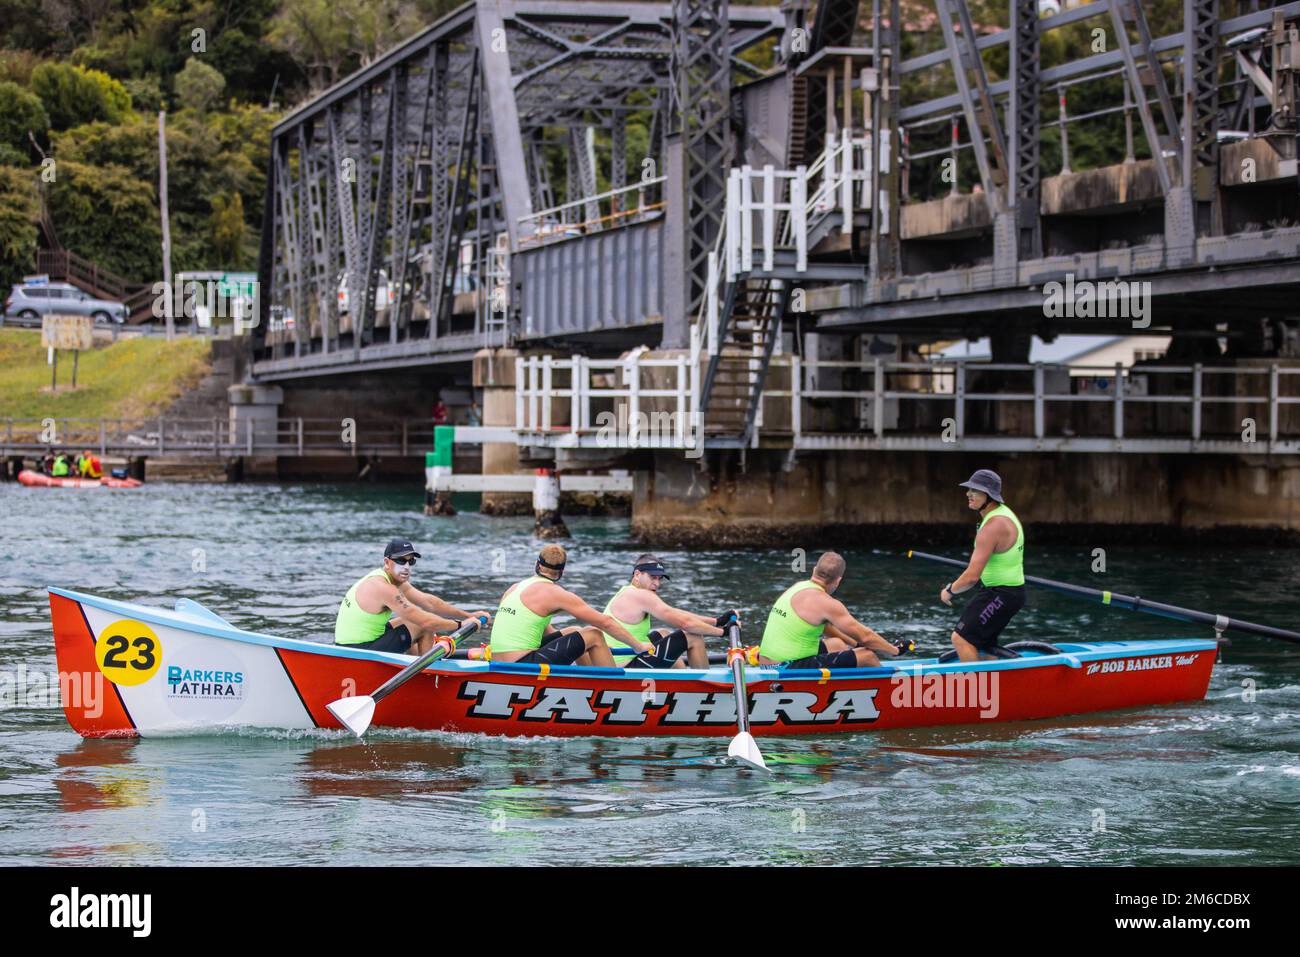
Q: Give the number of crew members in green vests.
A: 5